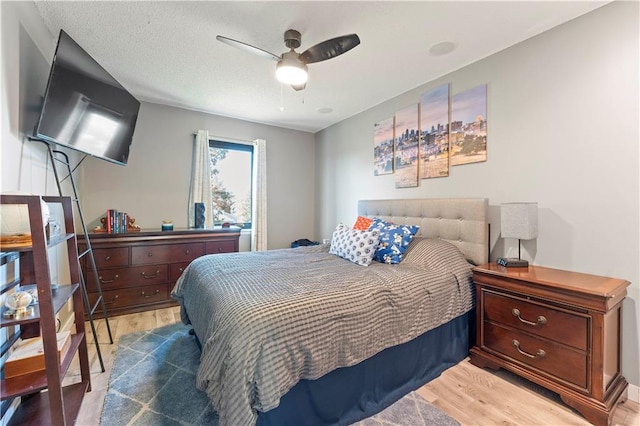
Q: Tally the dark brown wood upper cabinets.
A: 0